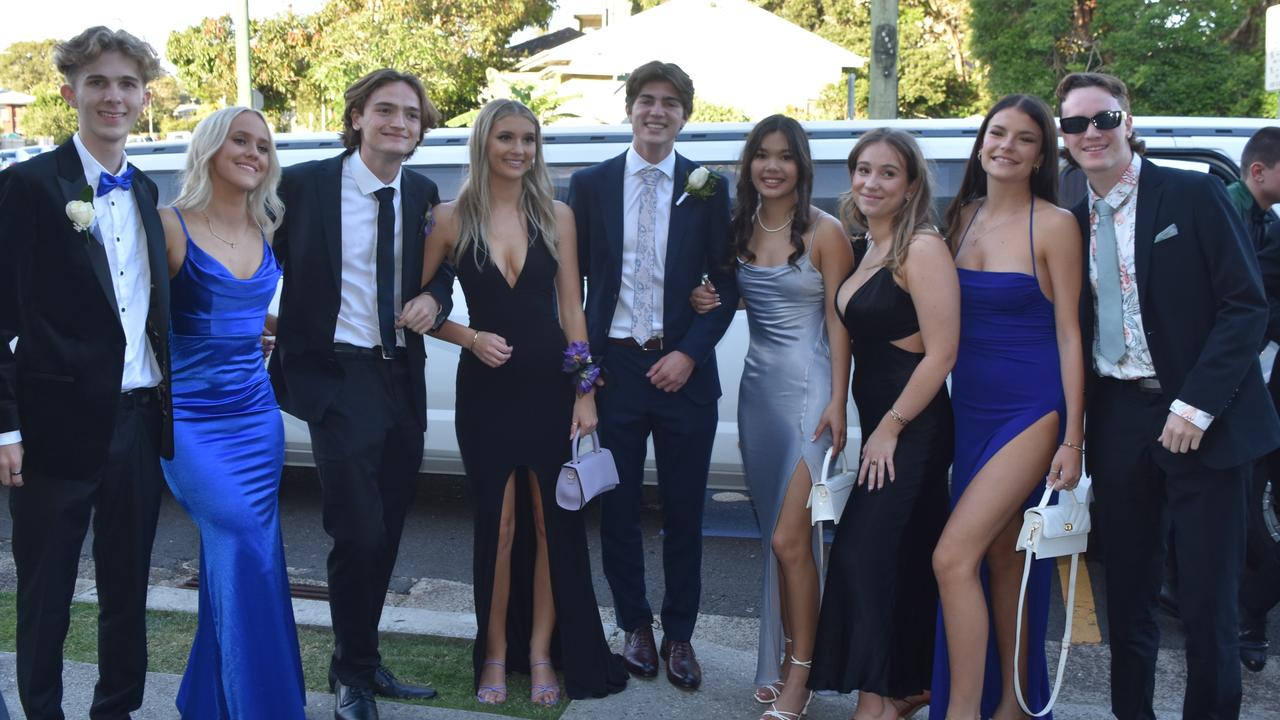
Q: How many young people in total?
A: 9